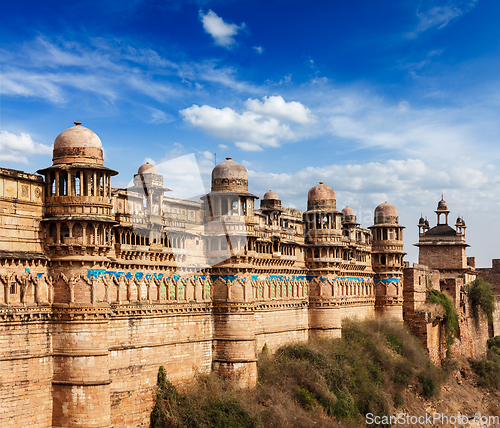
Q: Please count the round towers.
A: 4